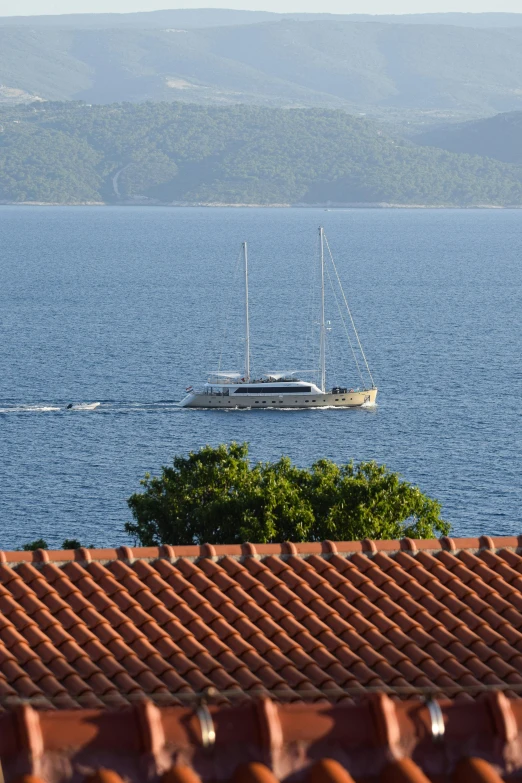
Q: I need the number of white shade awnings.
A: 2